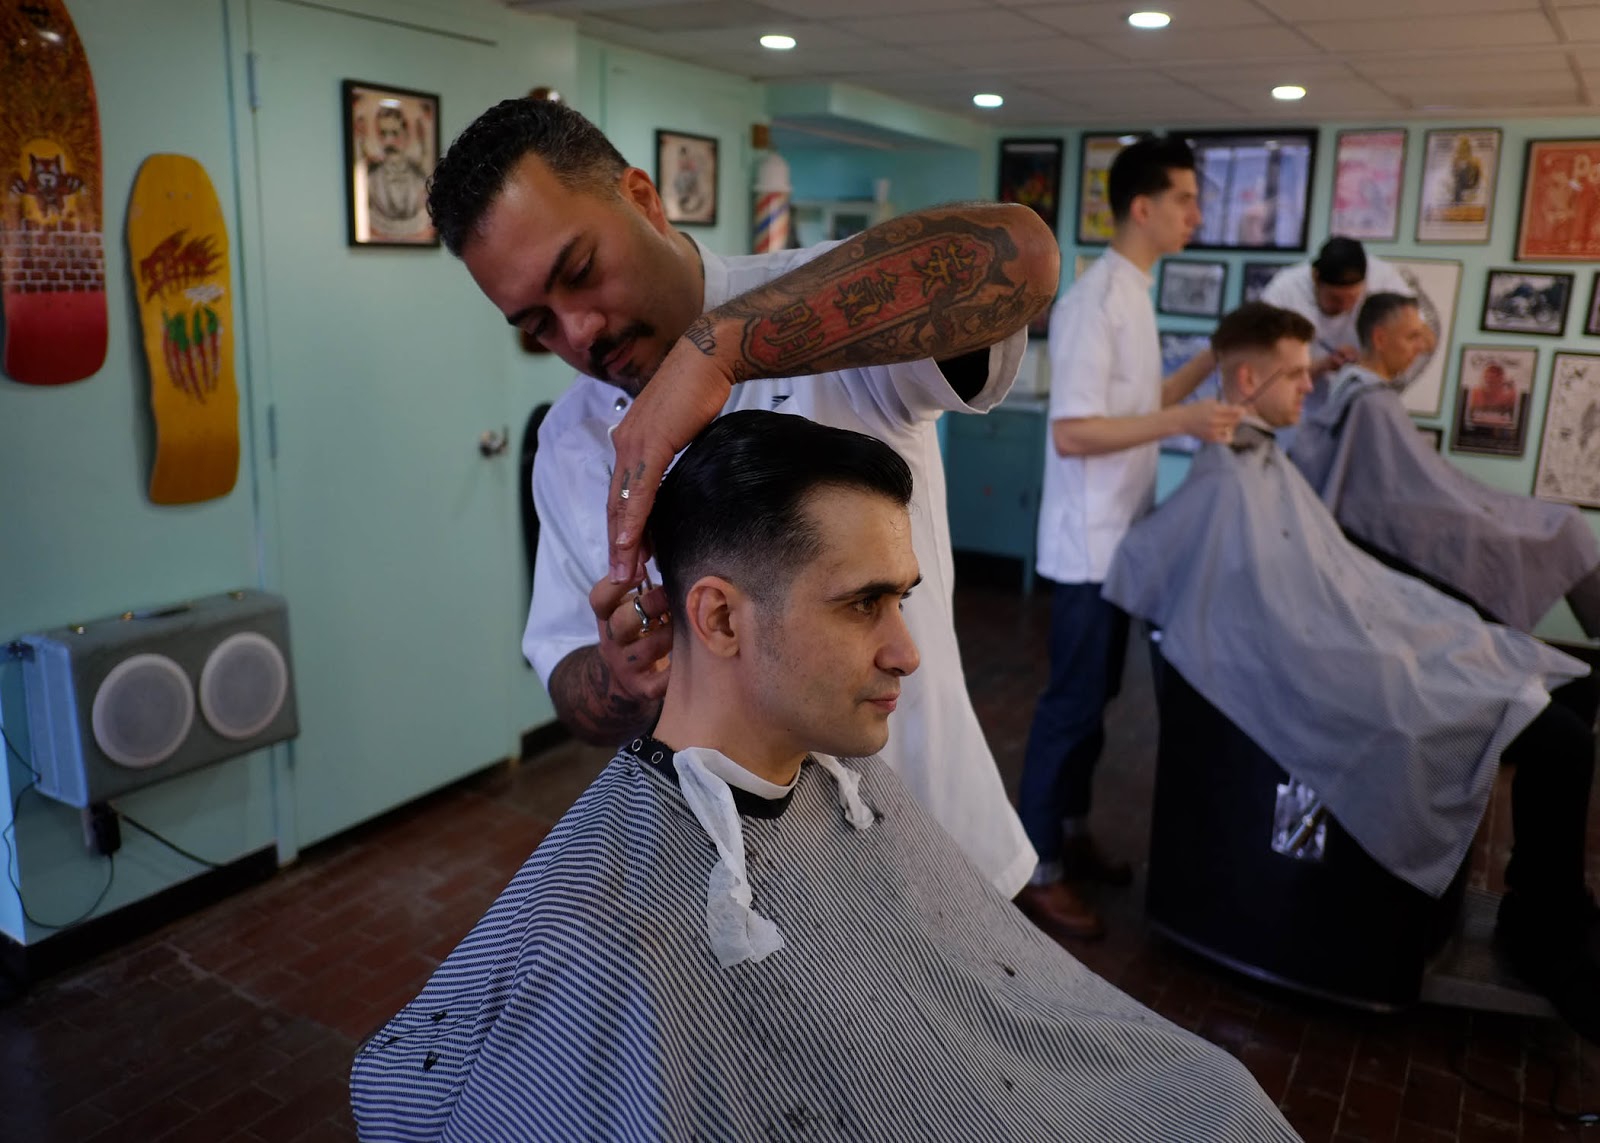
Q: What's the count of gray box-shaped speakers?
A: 1